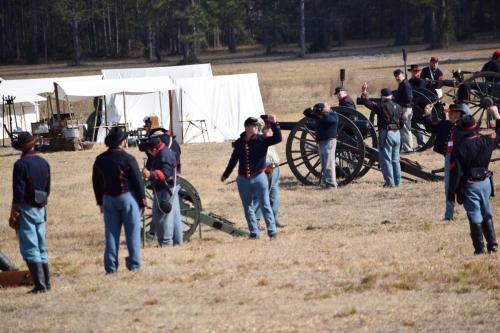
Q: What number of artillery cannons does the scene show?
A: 4